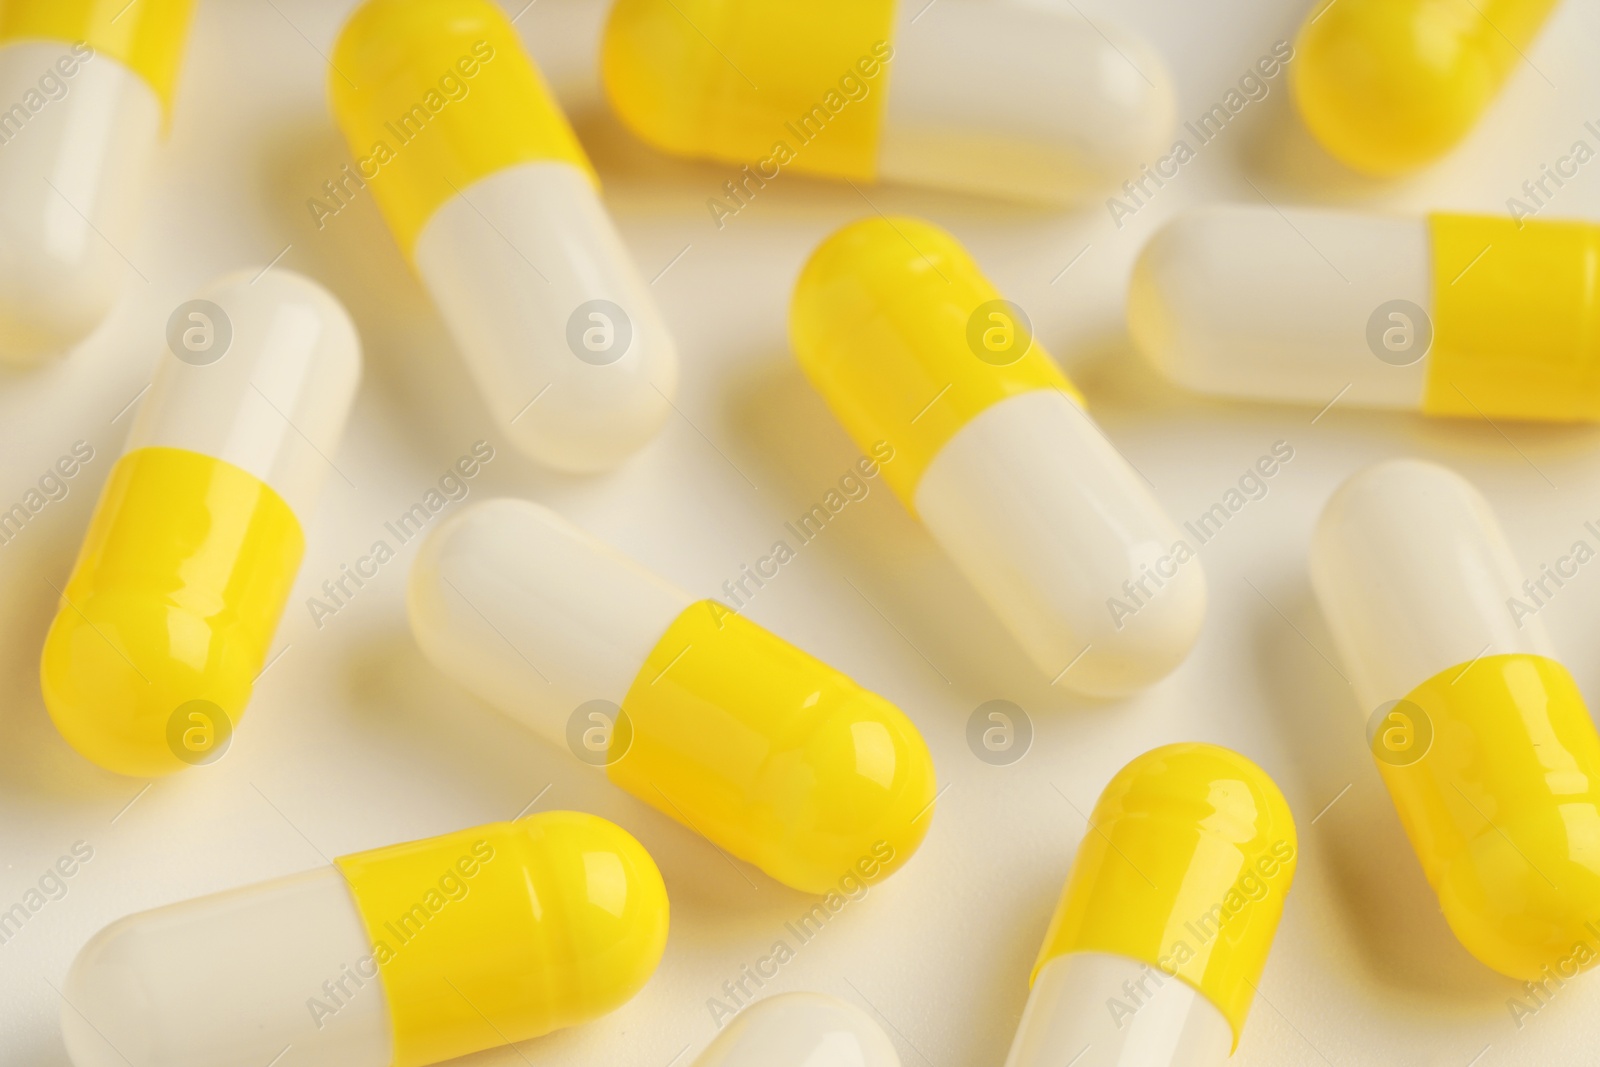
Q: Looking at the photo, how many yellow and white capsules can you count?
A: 12